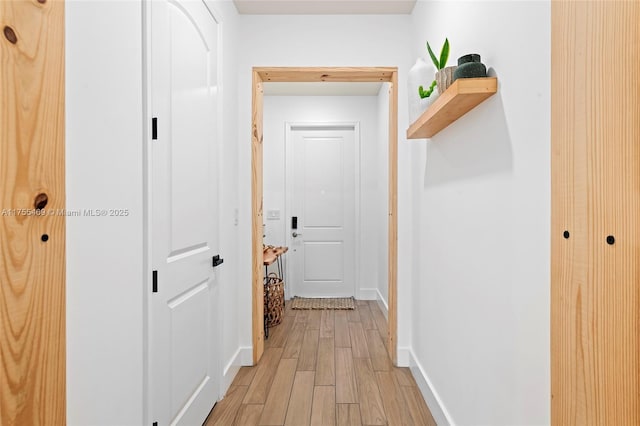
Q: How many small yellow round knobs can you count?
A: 0